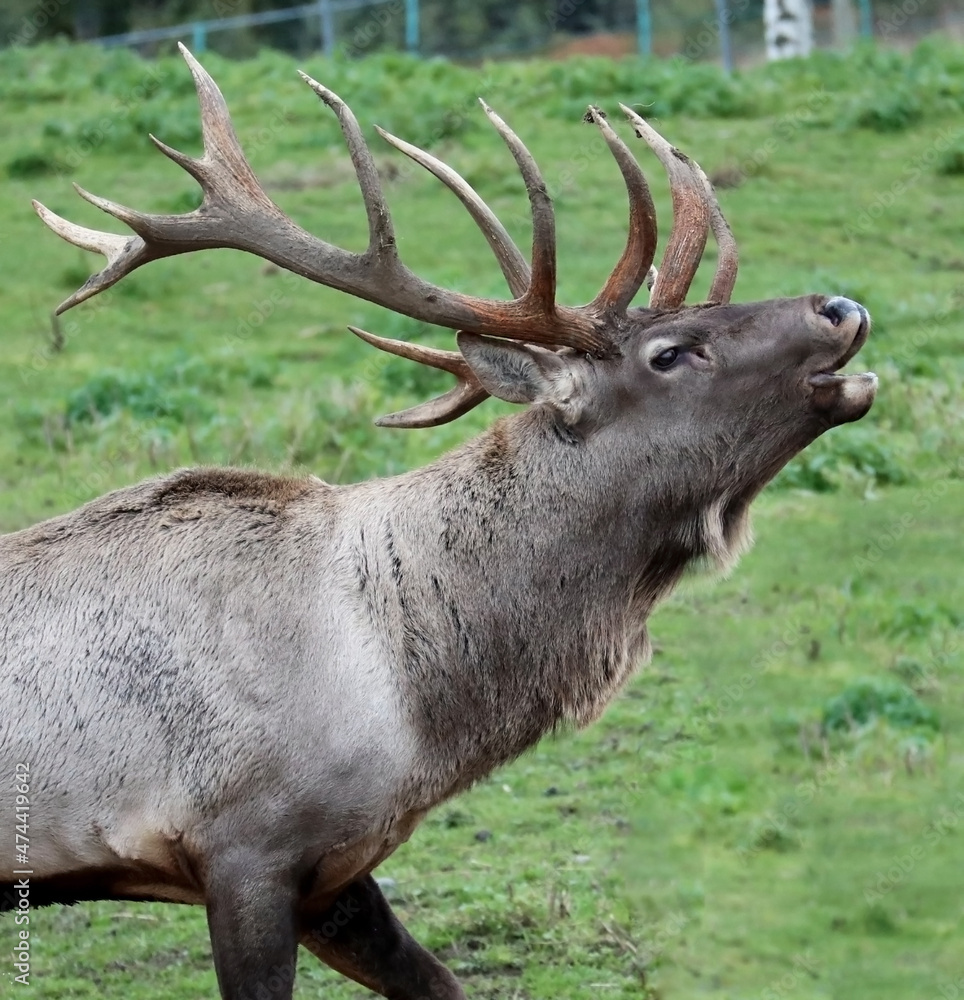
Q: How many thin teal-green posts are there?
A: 4